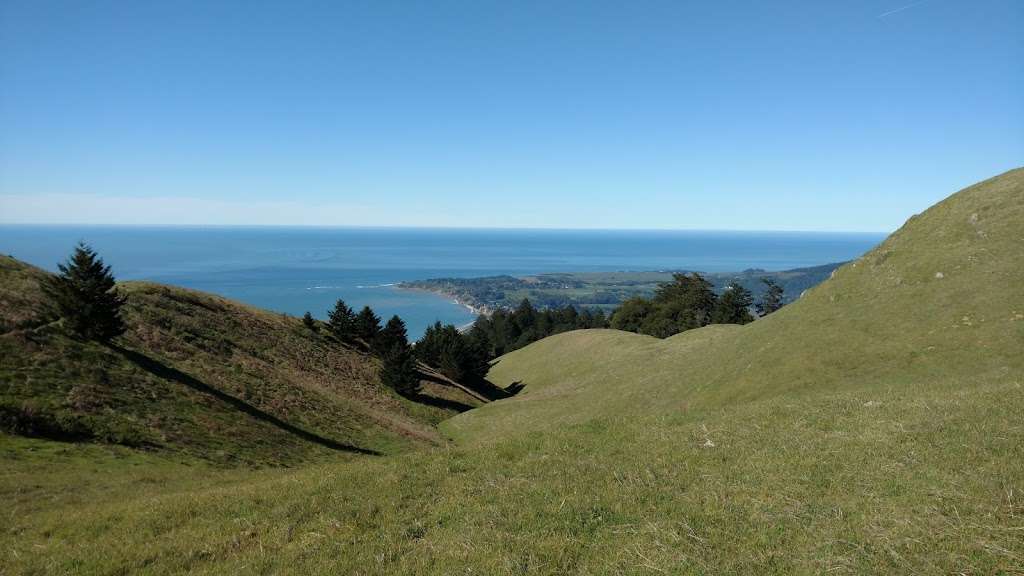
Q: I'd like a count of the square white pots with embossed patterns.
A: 0